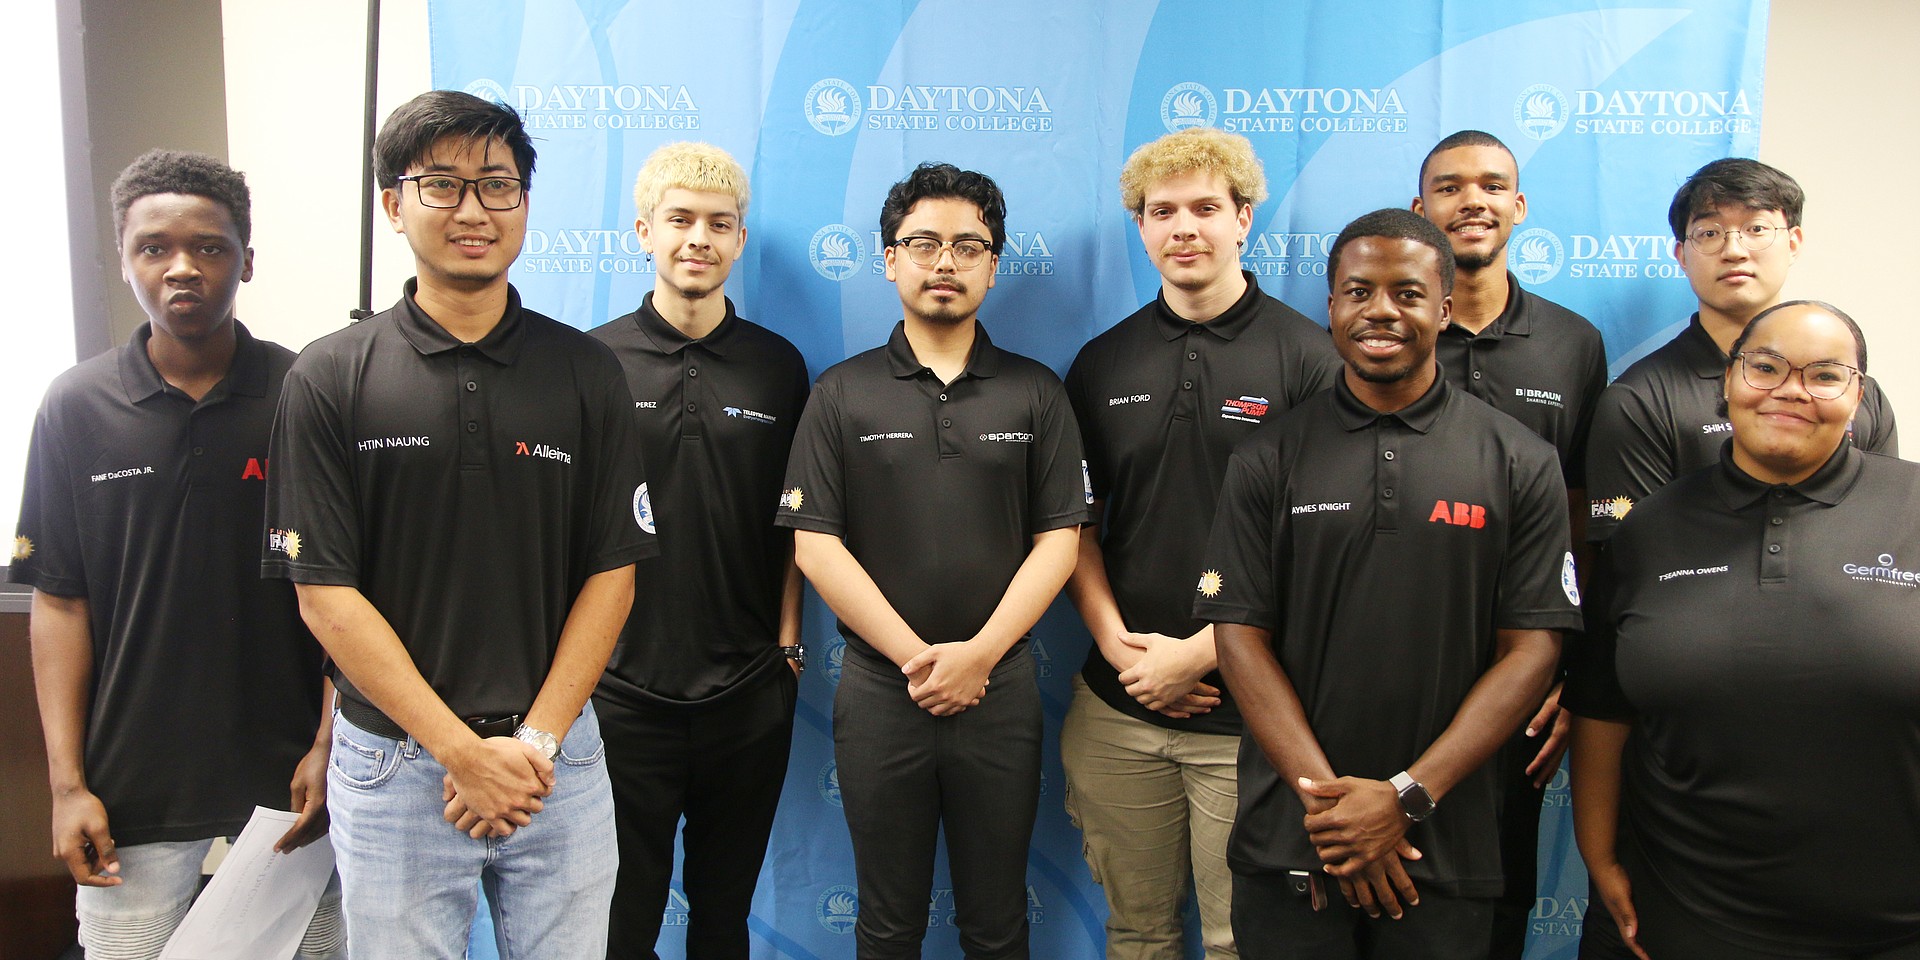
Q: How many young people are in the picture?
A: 9